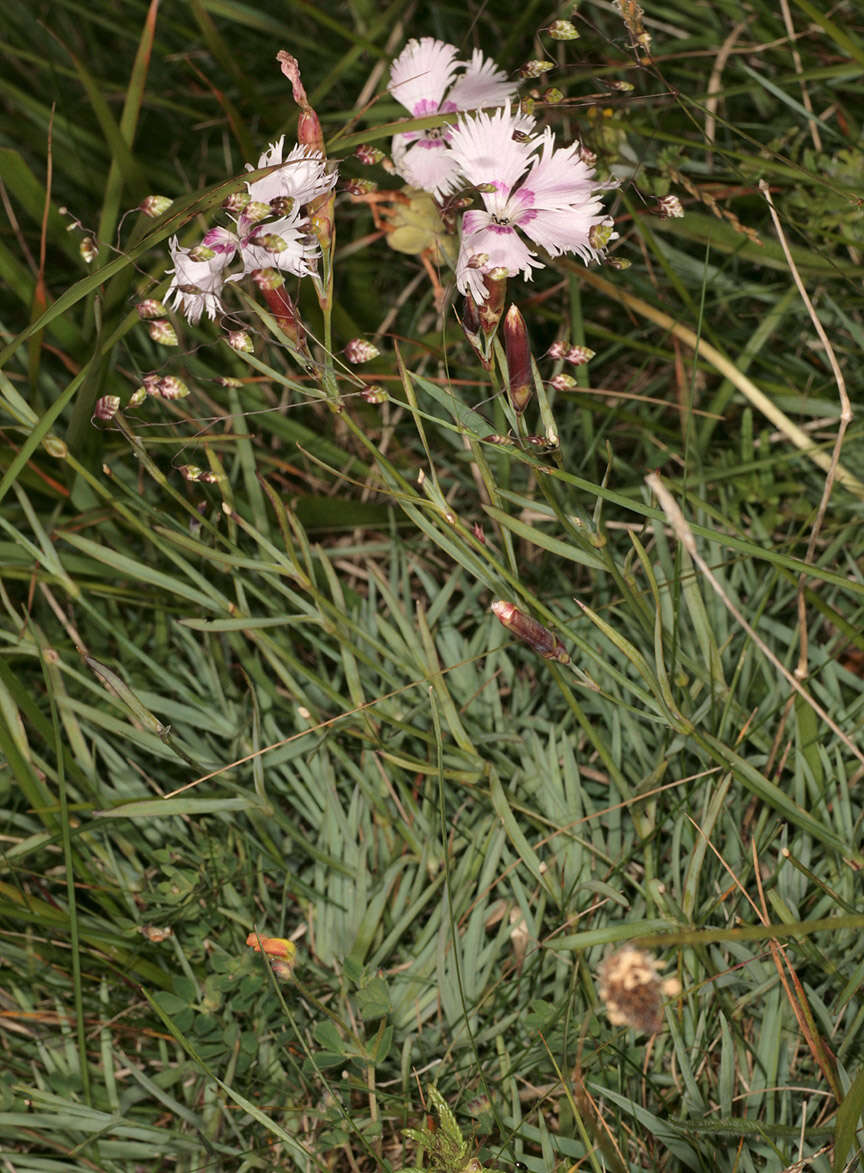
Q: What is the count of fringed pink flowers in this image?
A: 3